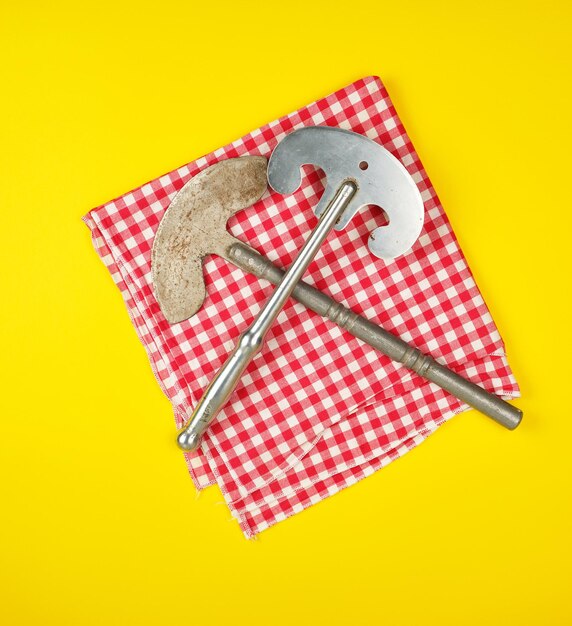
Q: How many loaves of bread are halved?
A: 0